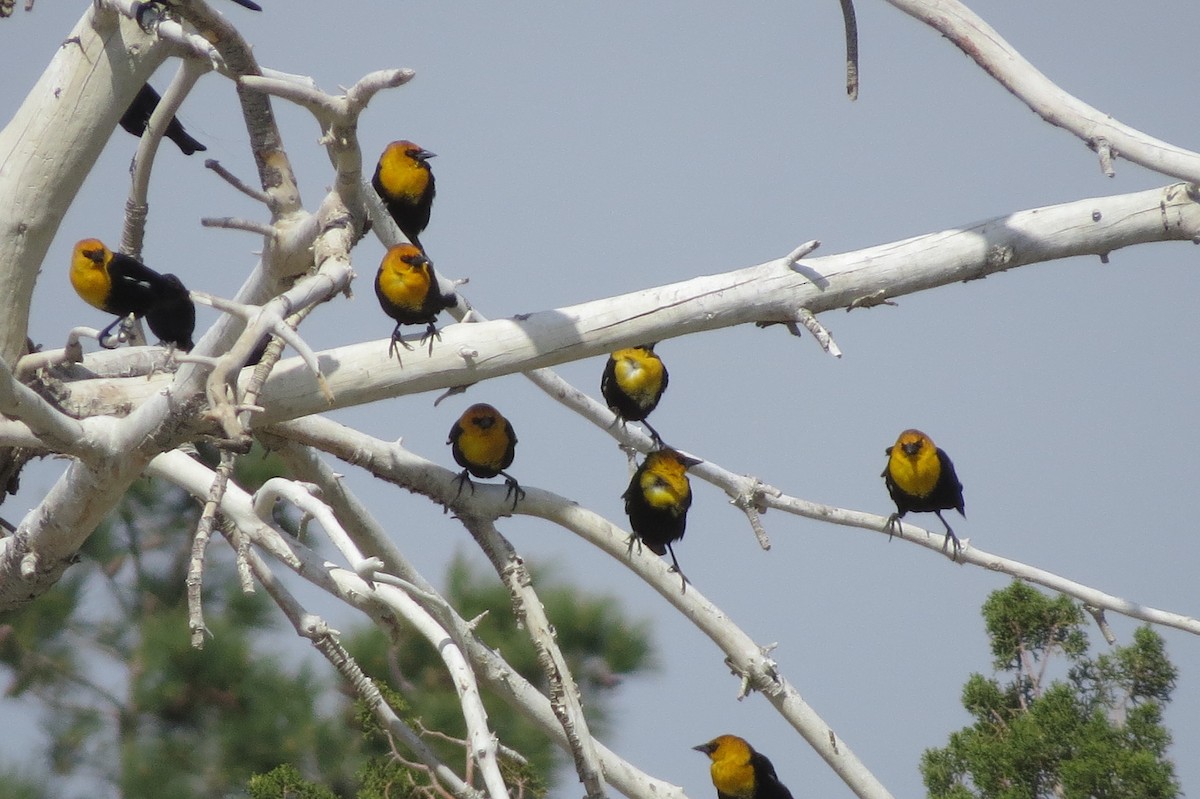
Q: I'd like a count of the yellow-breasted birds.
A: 8